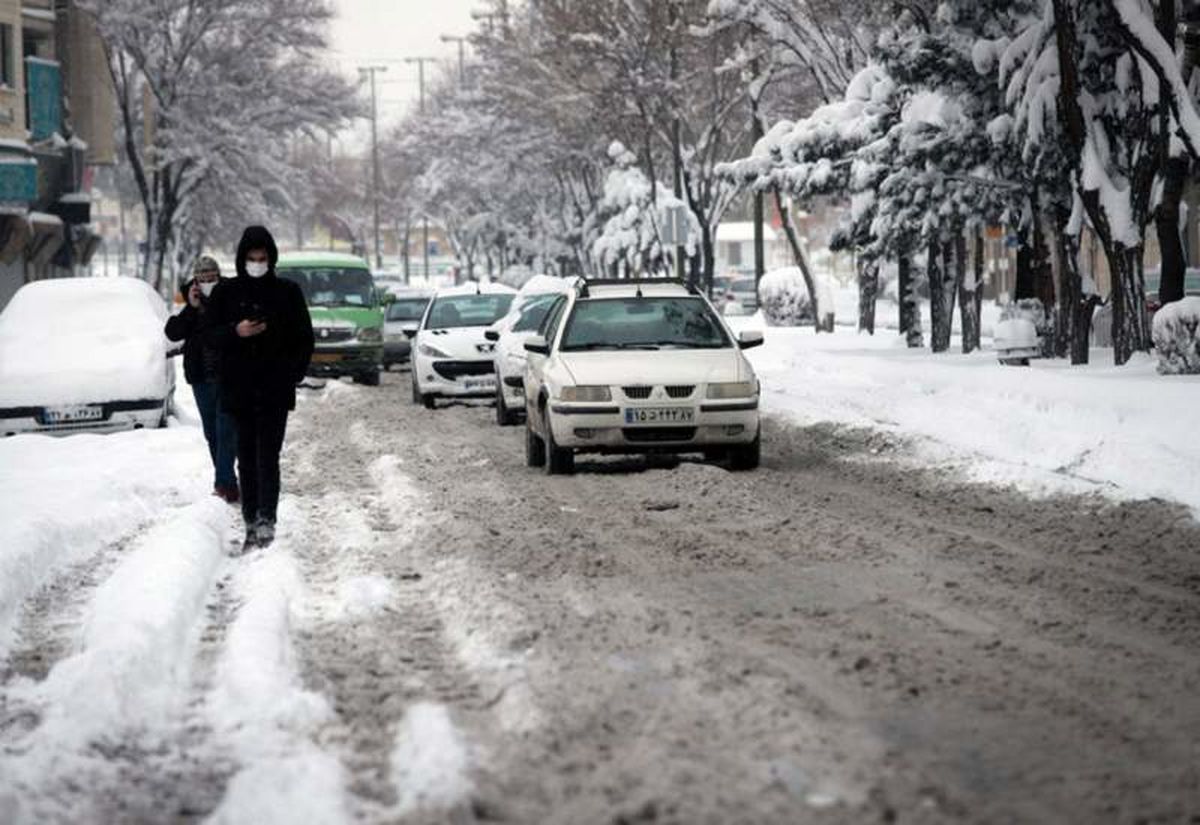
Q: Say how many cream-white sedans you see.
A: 1